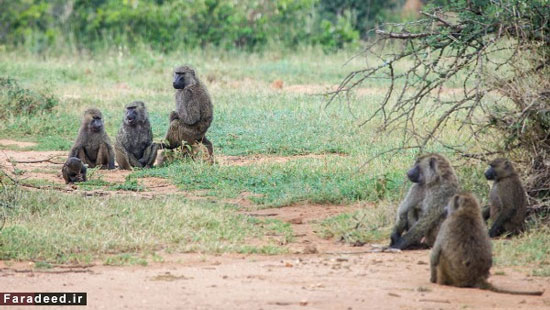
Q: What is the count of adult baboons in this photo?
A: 6